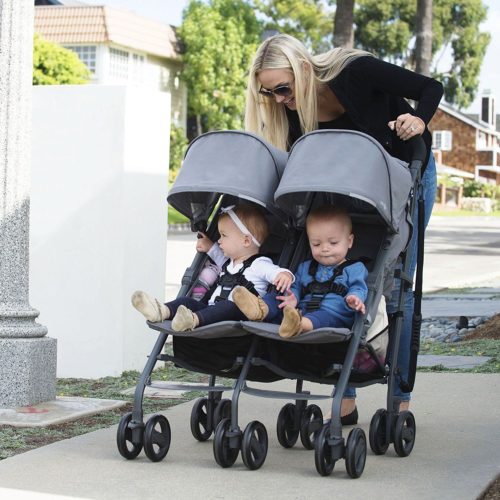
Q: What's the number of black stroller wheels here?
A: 12